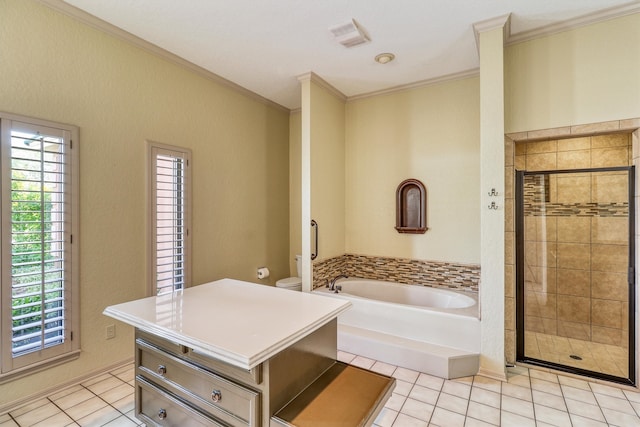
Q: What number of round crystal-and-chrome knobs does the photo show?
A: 3